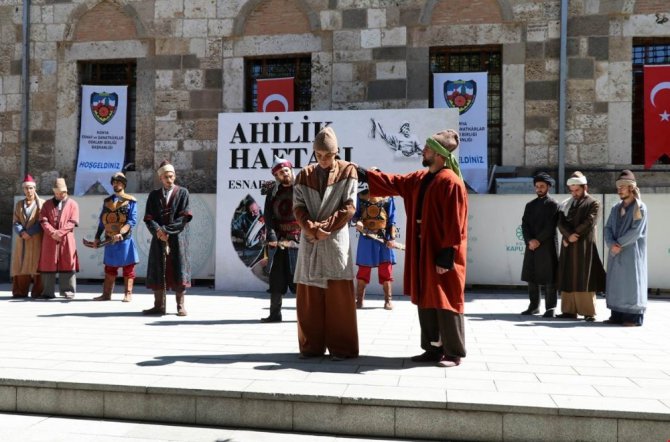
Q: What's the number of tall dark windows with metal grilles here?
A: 4